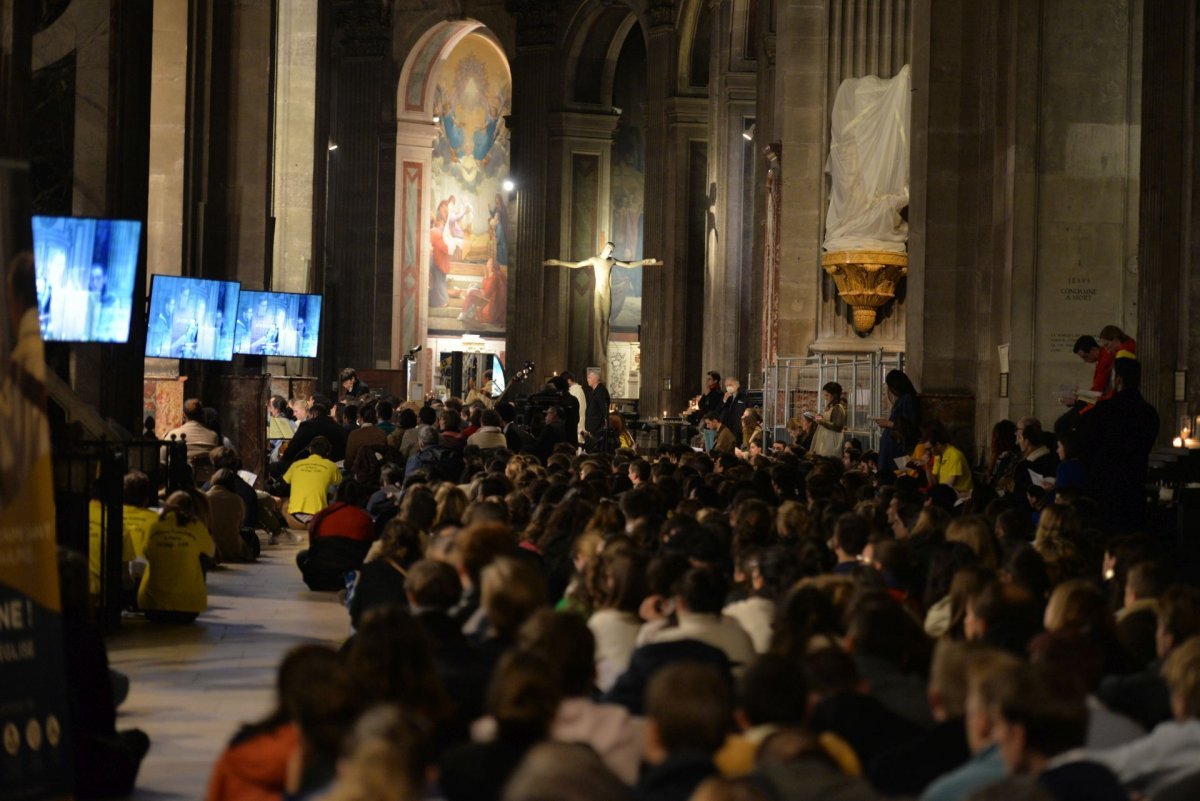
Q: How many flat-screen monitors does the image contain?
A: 3